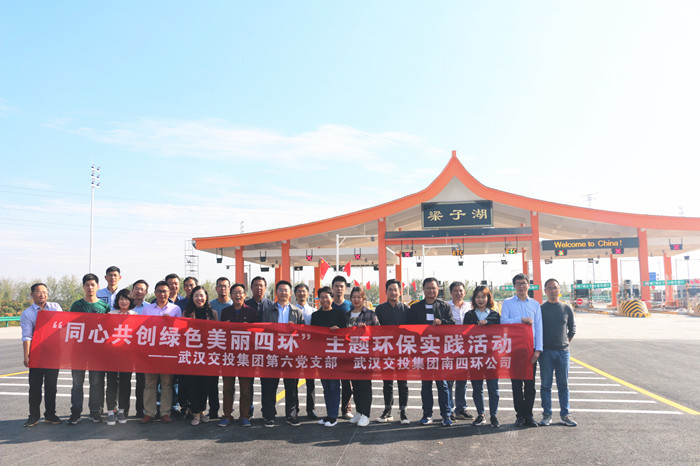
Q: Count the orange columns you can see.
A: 11